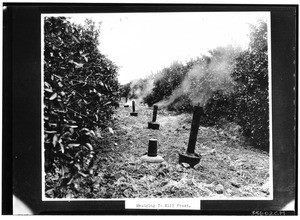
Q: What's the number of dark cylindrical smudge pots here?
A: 5